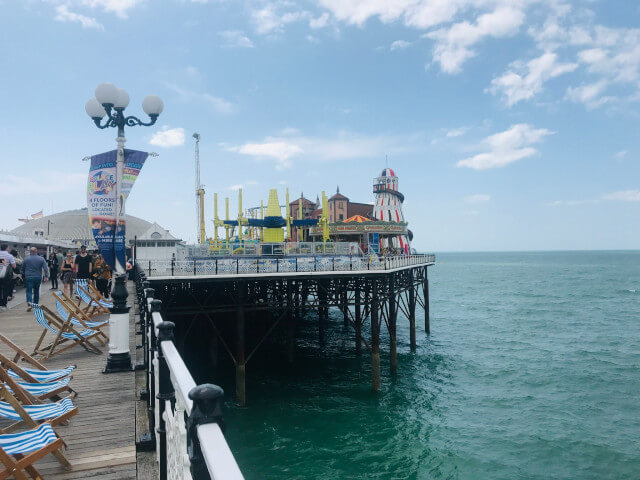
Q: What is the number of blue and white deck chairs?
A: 8